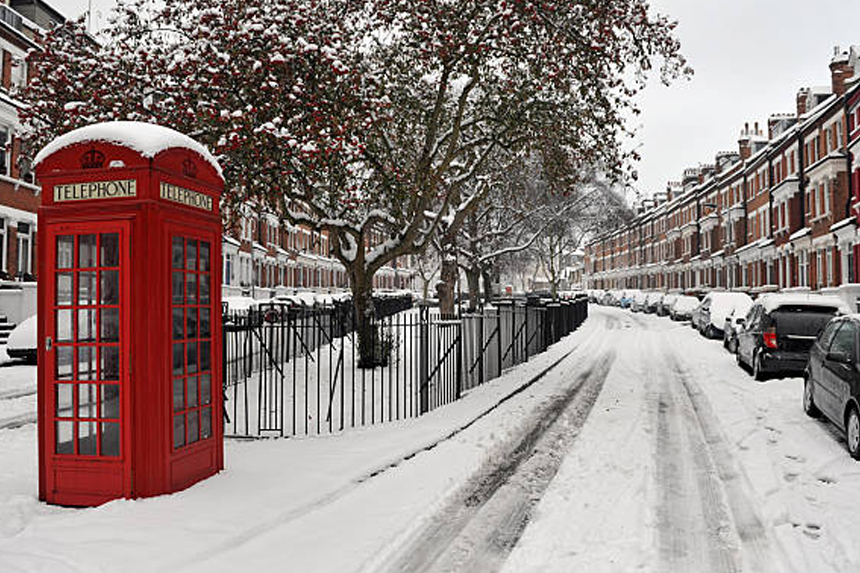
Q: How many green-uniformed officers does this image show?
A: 0